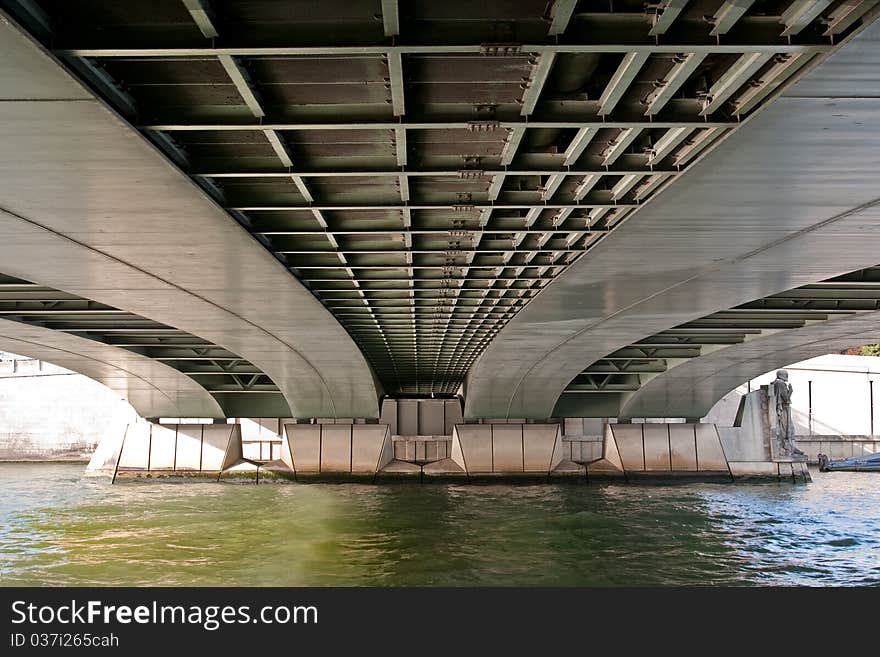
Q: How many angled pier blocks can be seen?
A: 4